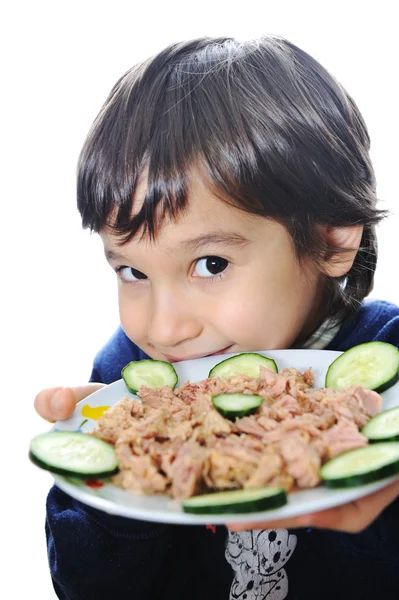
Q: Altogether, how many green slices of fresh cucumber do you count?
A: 8